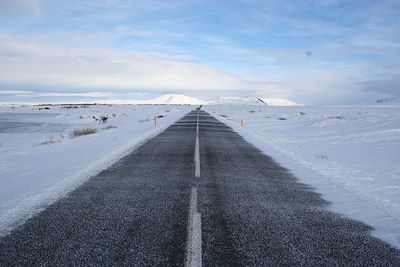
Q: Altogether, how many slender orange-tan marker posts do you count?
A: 2